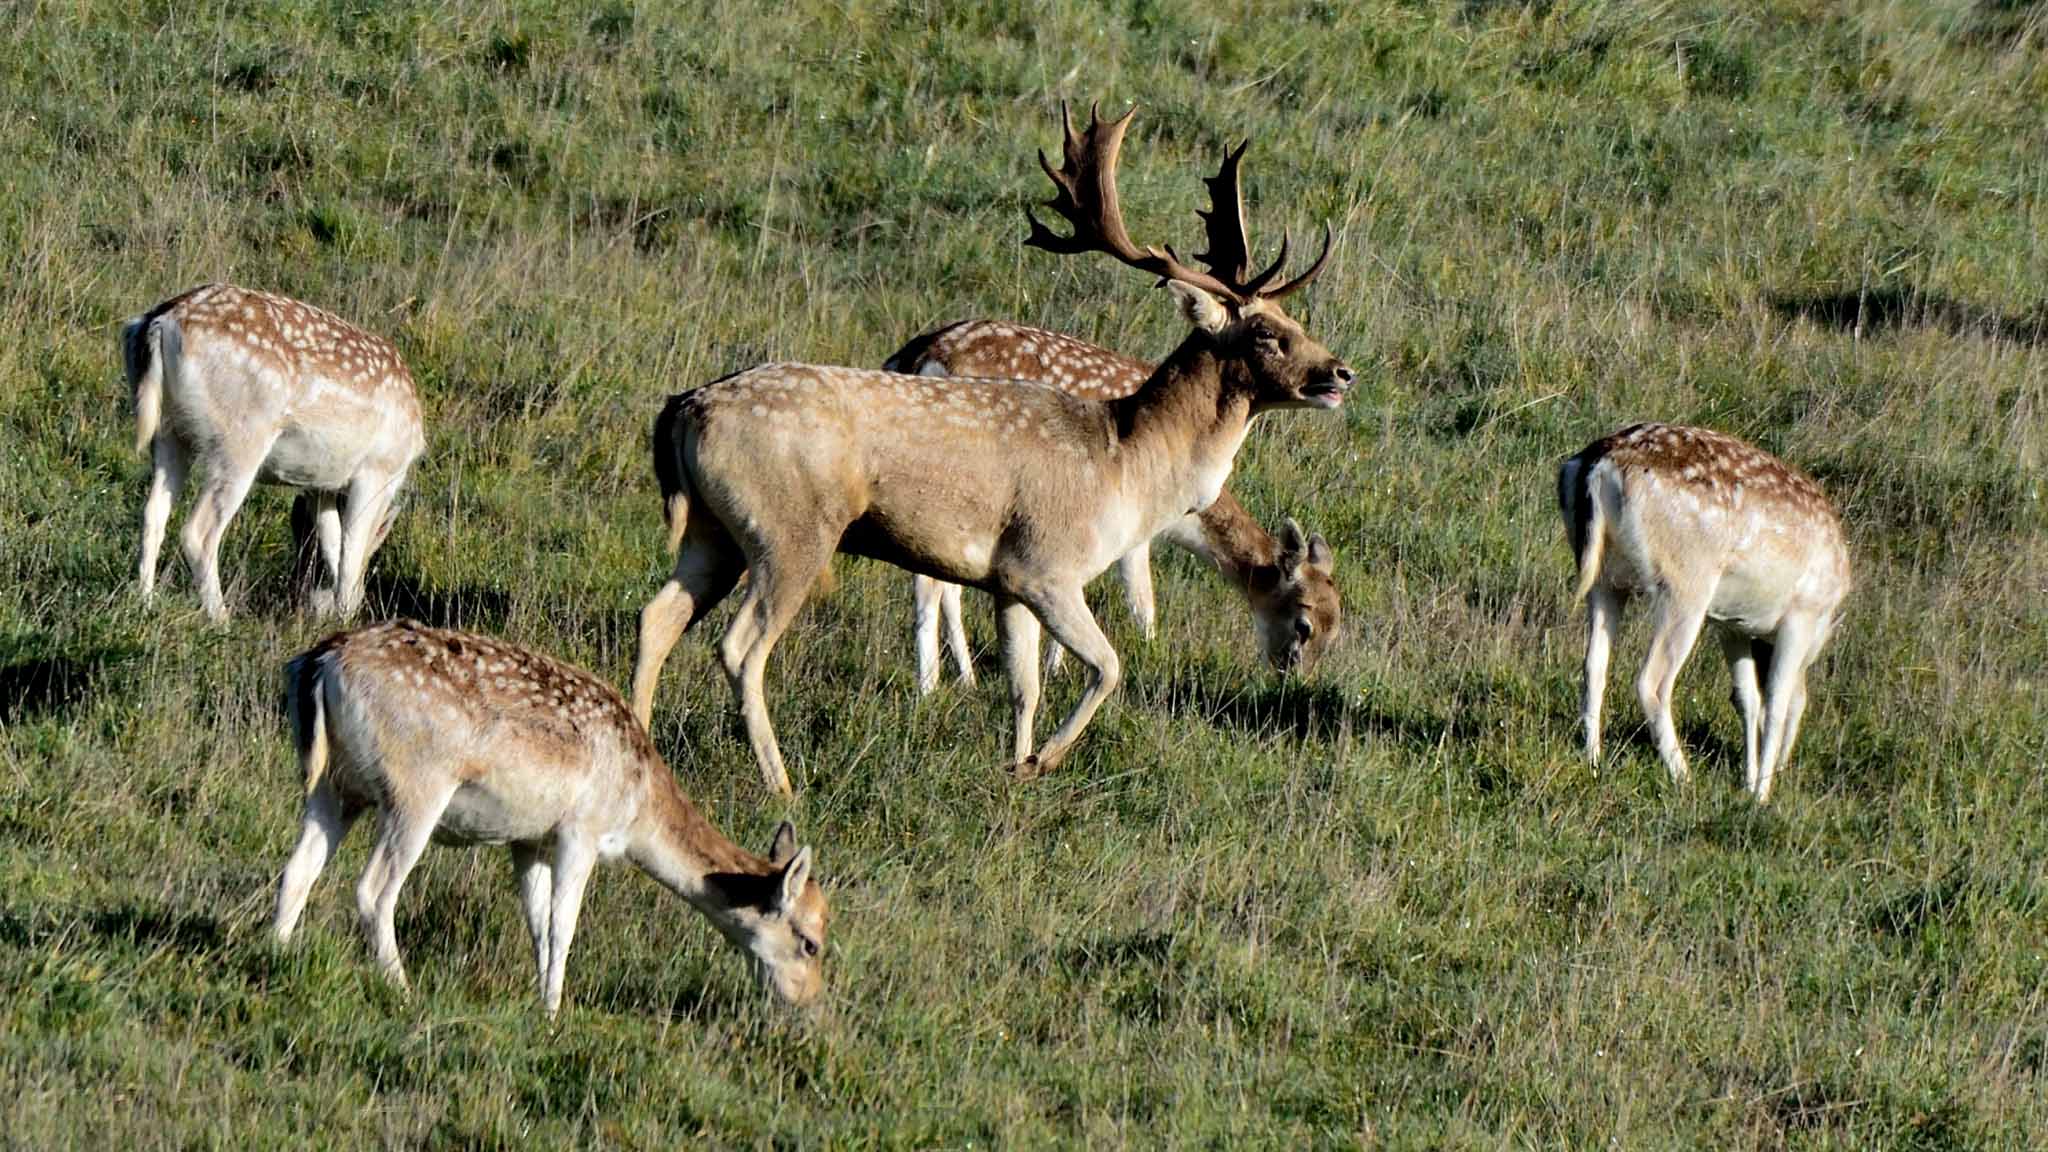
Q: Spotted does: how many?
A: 4